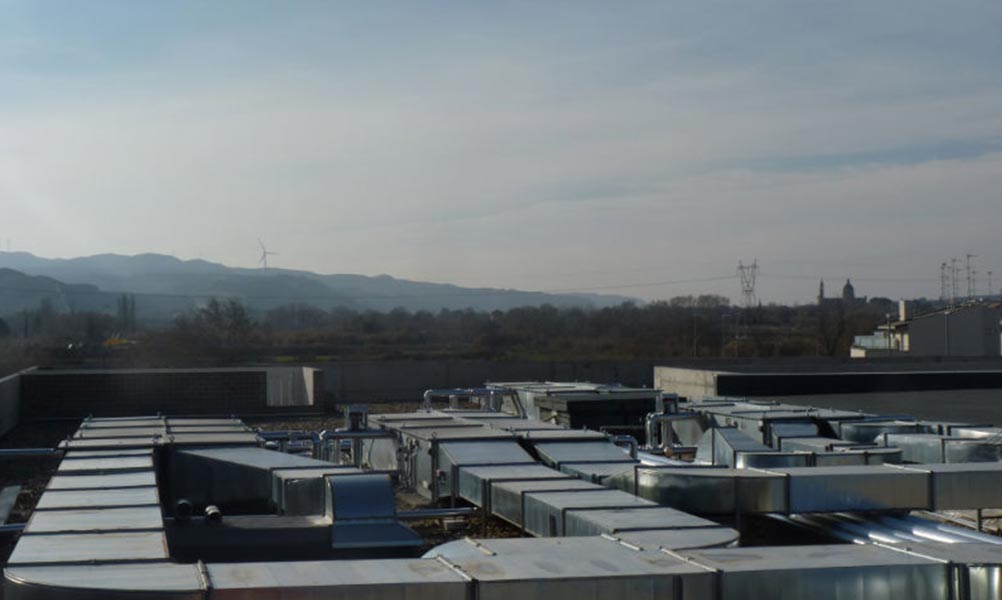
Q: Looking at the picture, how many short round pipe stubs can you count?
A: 2